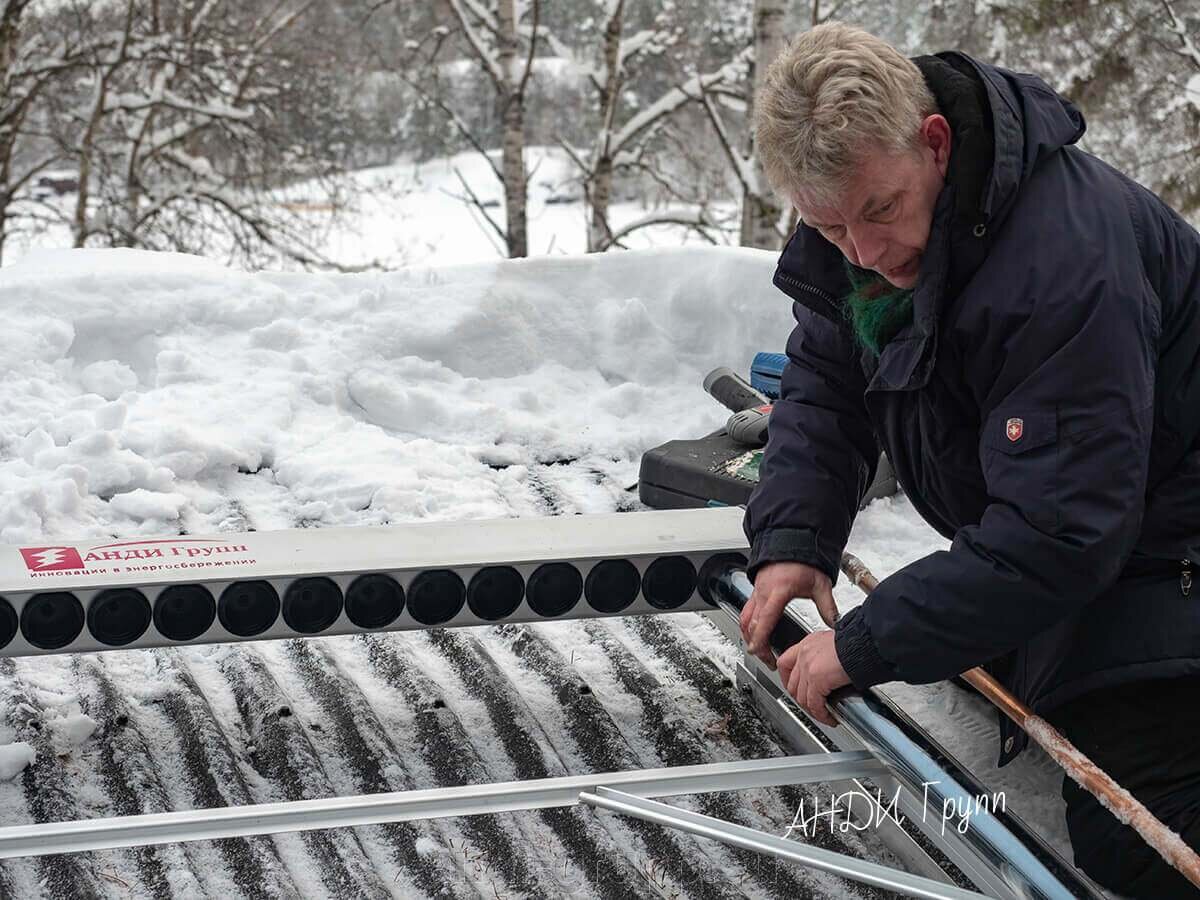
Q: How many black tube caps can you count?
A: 12